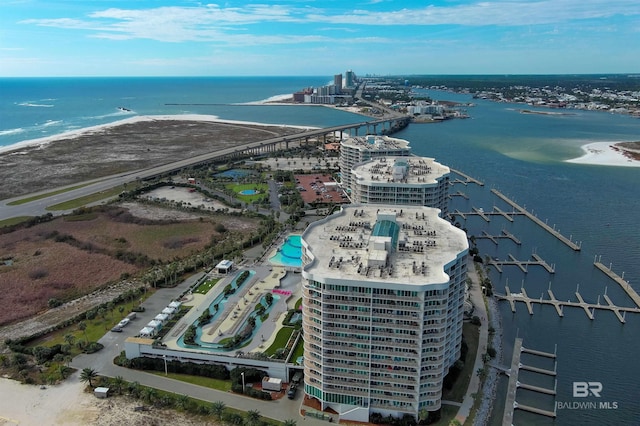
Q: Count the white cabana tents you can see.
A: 5